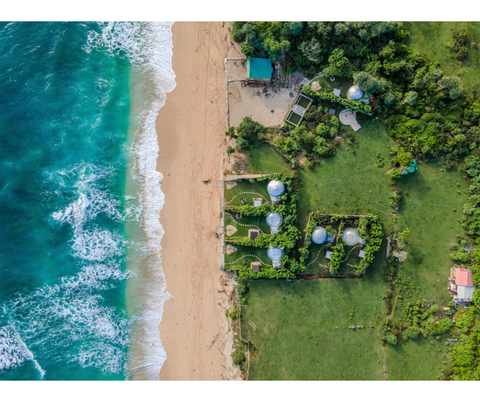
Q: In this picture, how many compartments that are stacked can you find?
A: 3